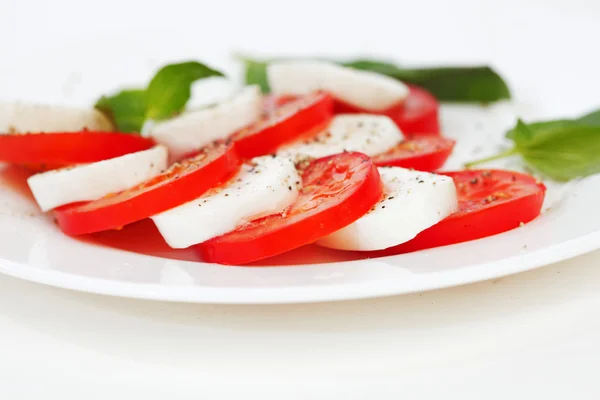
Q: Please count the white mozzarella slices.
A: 7